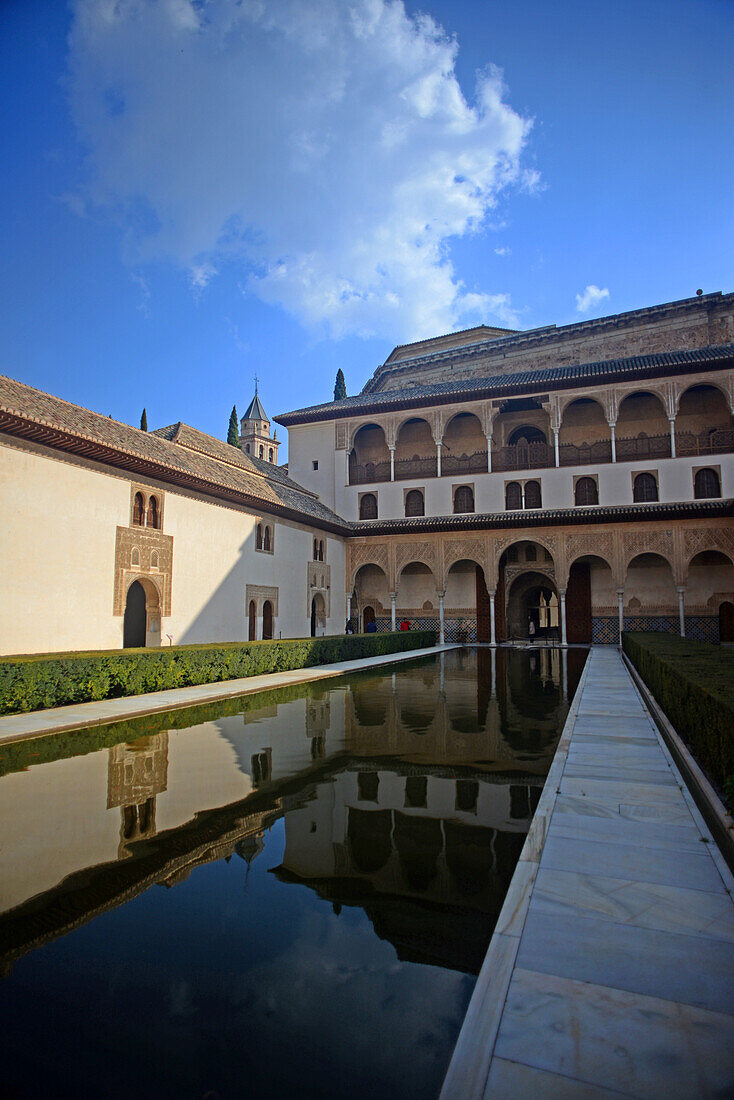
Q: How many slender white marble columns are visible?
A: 14